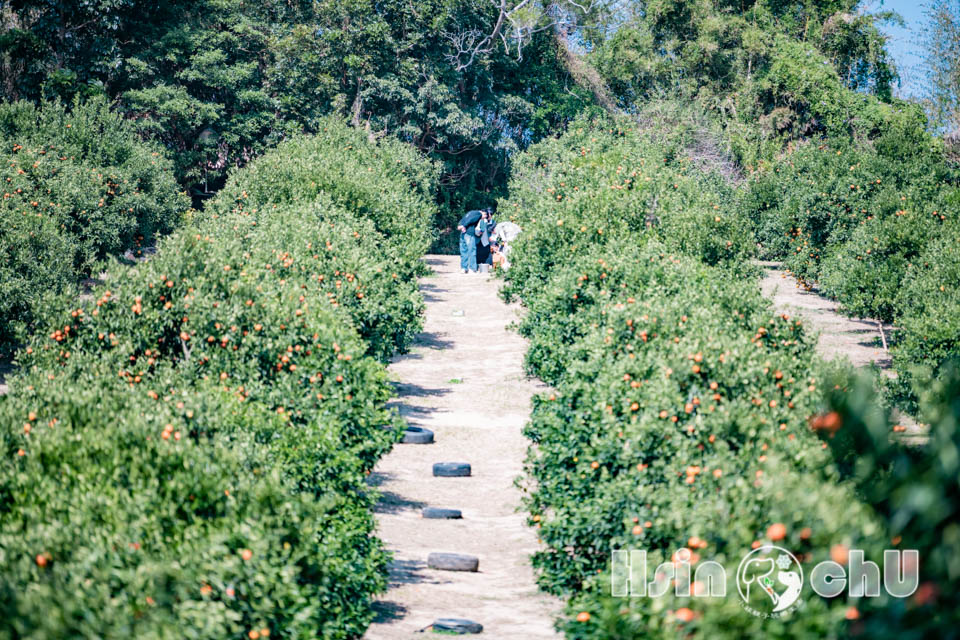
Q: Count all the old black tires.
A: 5